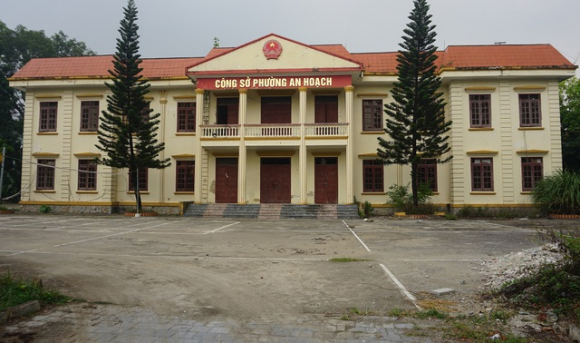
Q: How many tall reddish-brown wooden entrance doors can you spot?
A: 3